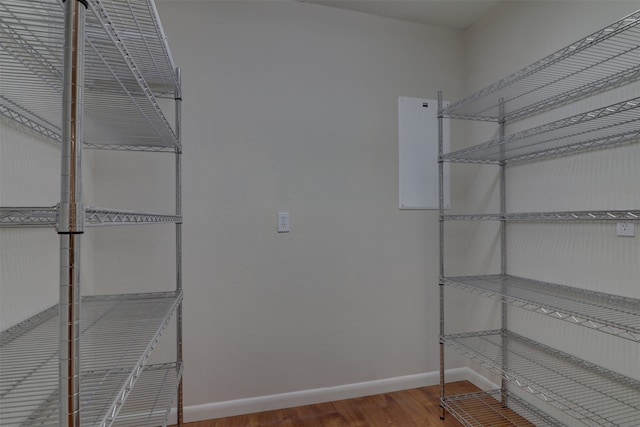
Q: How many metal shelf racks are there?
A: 2